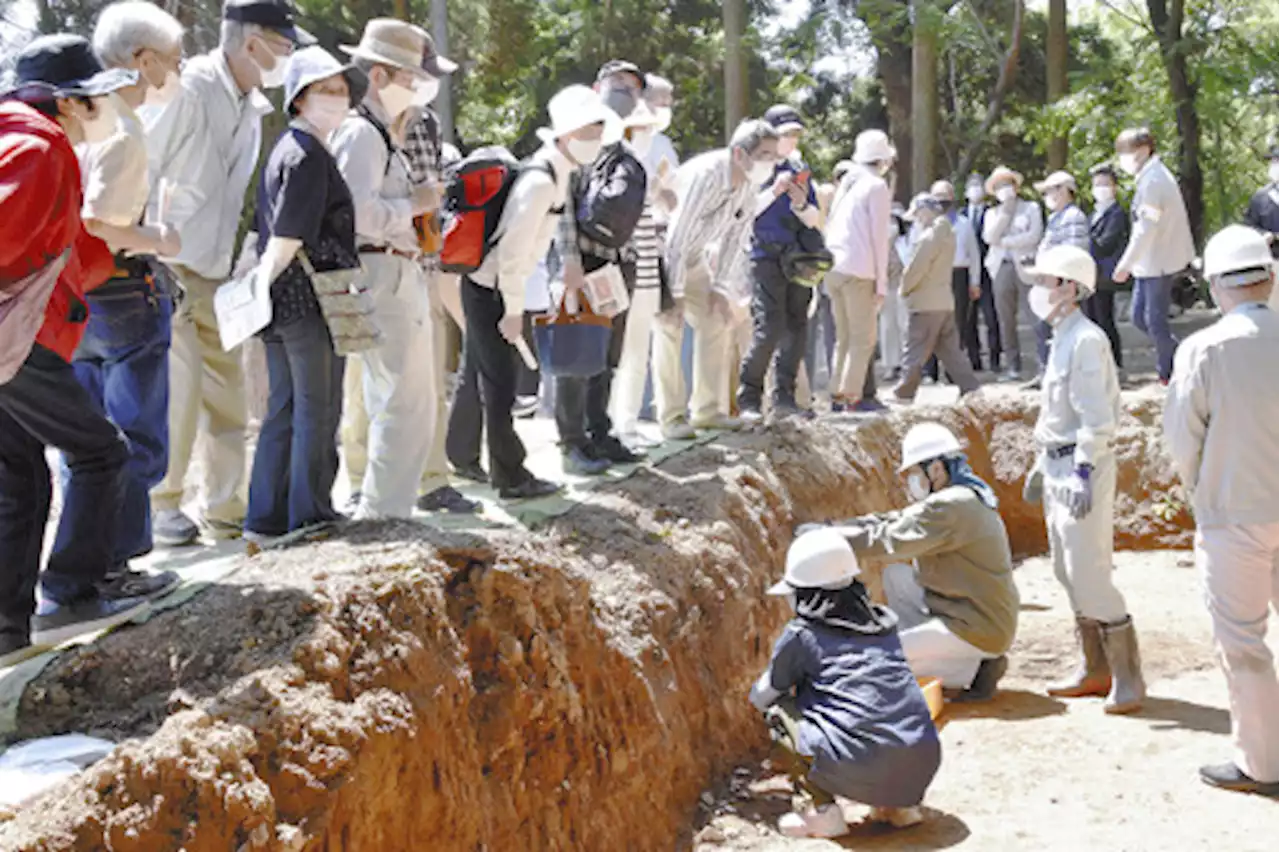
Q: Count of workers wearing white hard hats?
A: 4